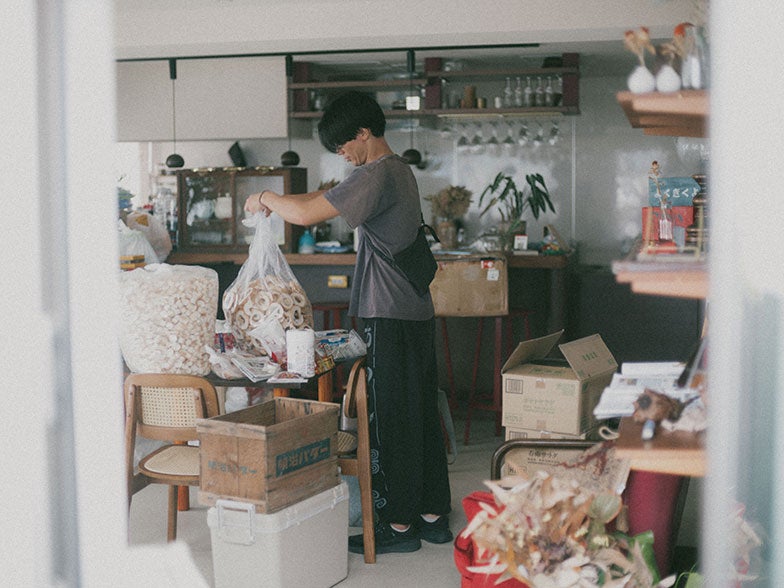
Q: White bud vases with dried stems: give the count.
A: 2